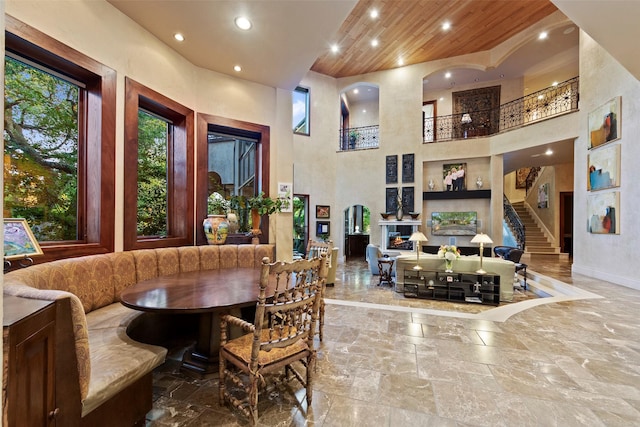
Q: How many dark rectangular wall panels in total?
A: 4